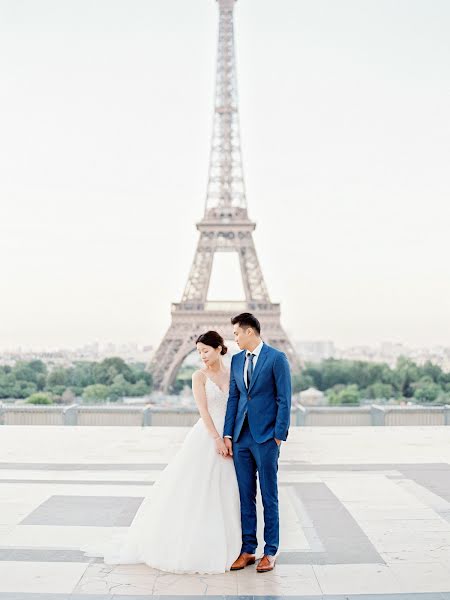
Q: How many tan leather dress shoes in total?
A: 2